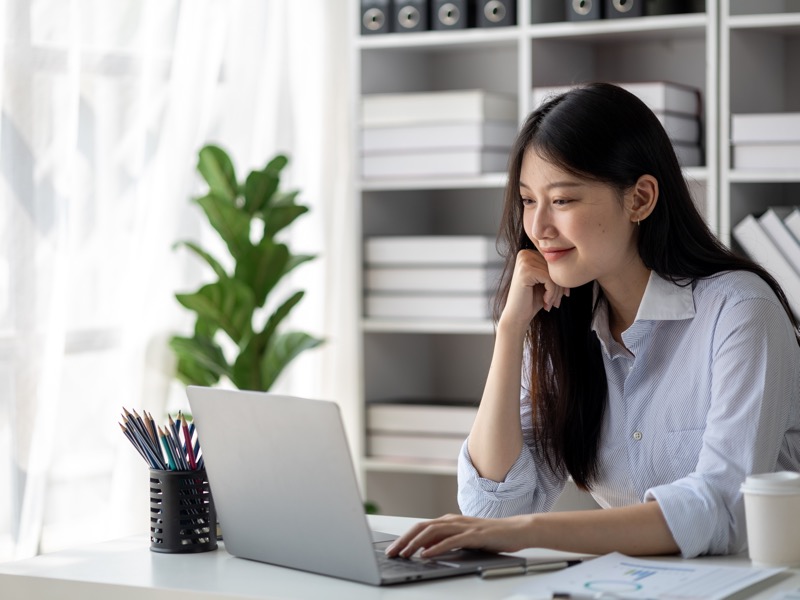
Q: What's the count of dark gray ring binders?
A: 6